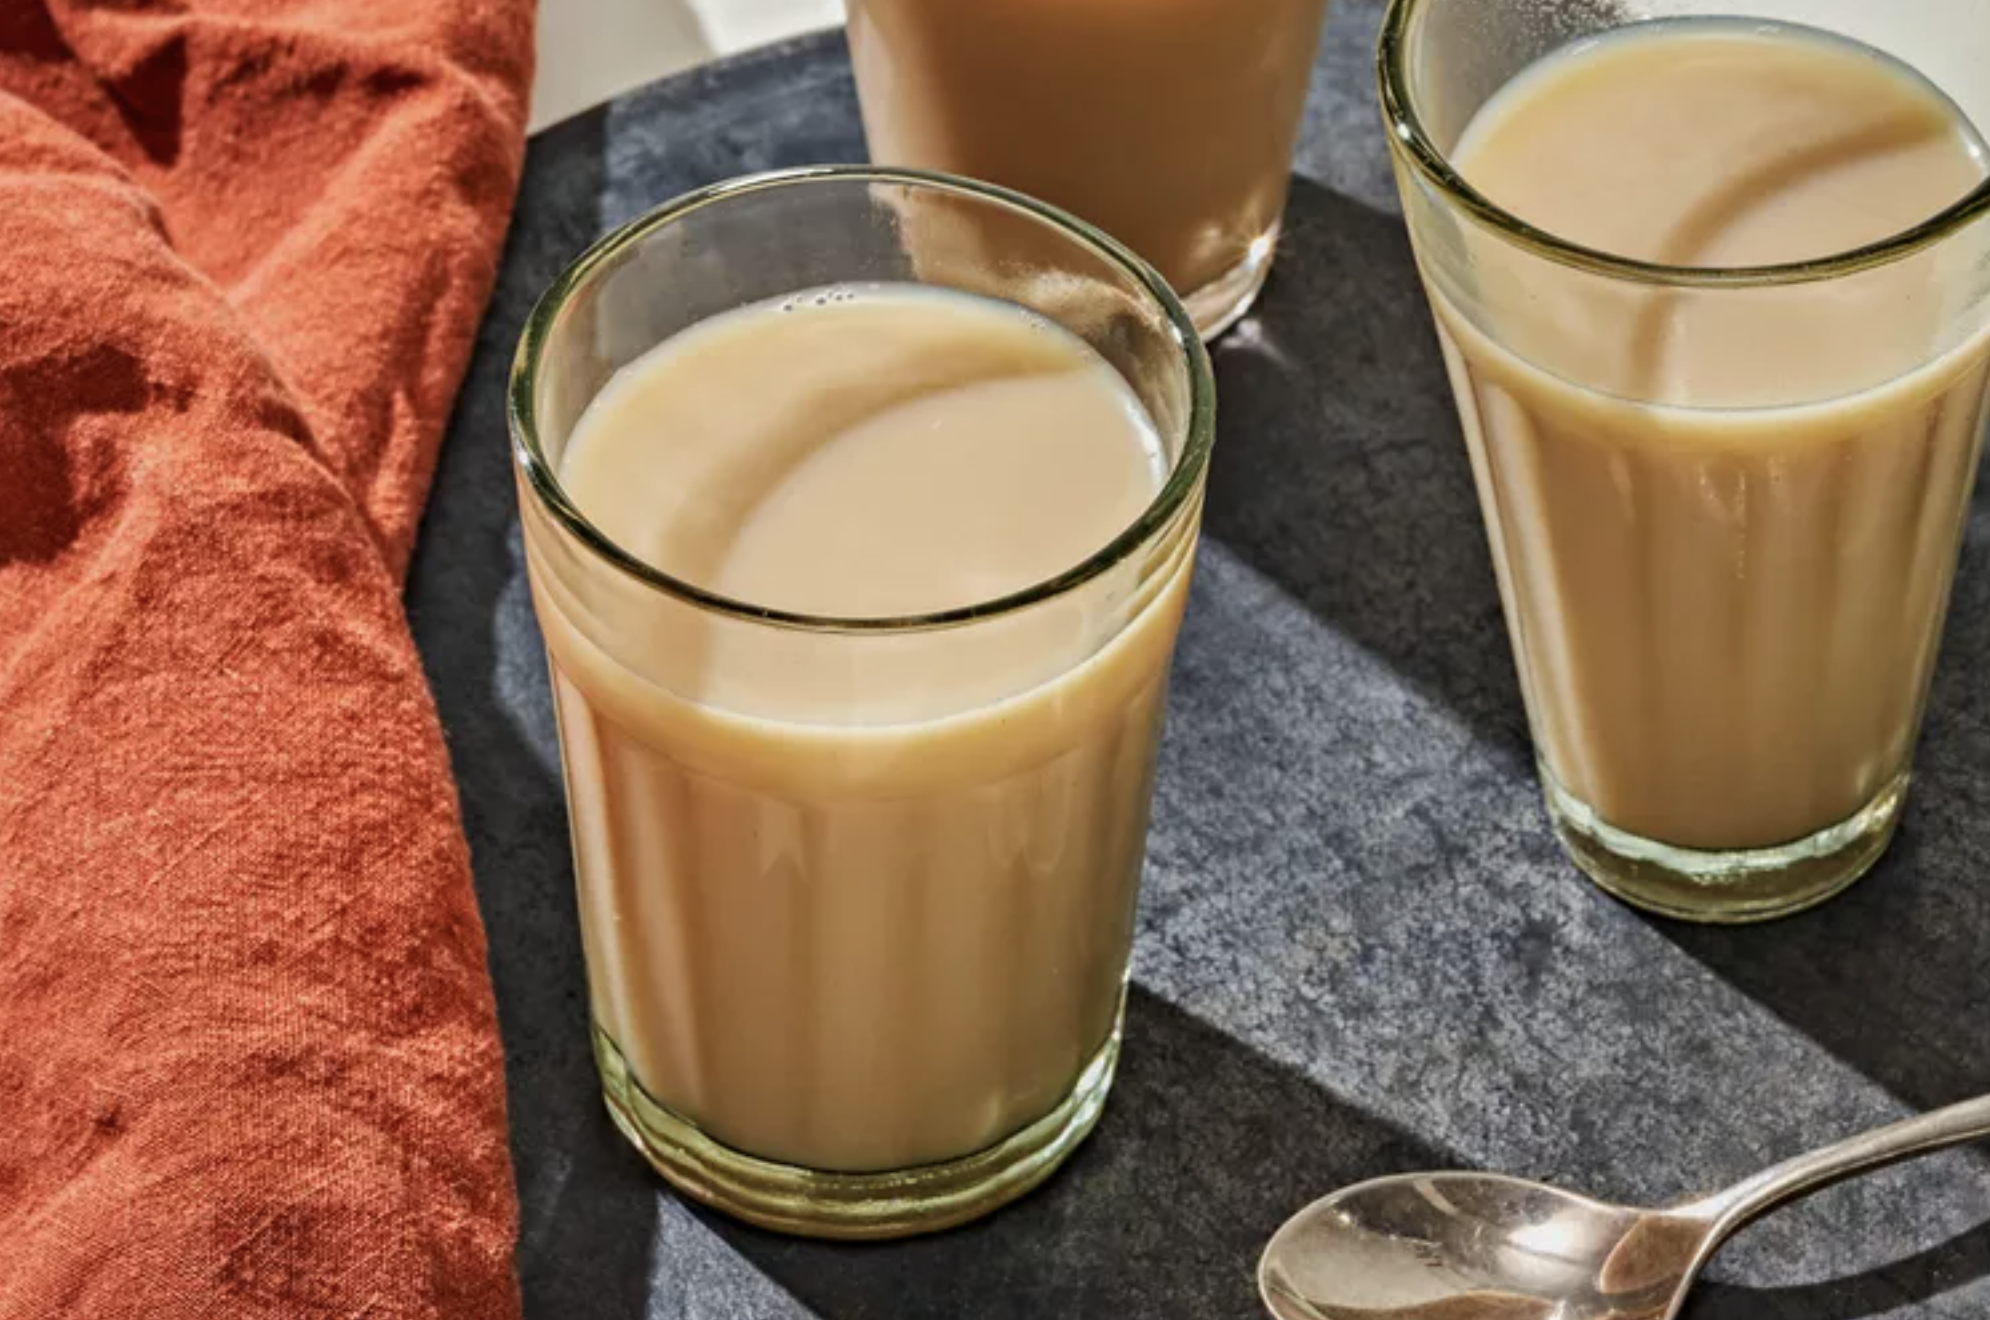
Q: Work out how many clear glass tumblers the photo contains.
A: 3